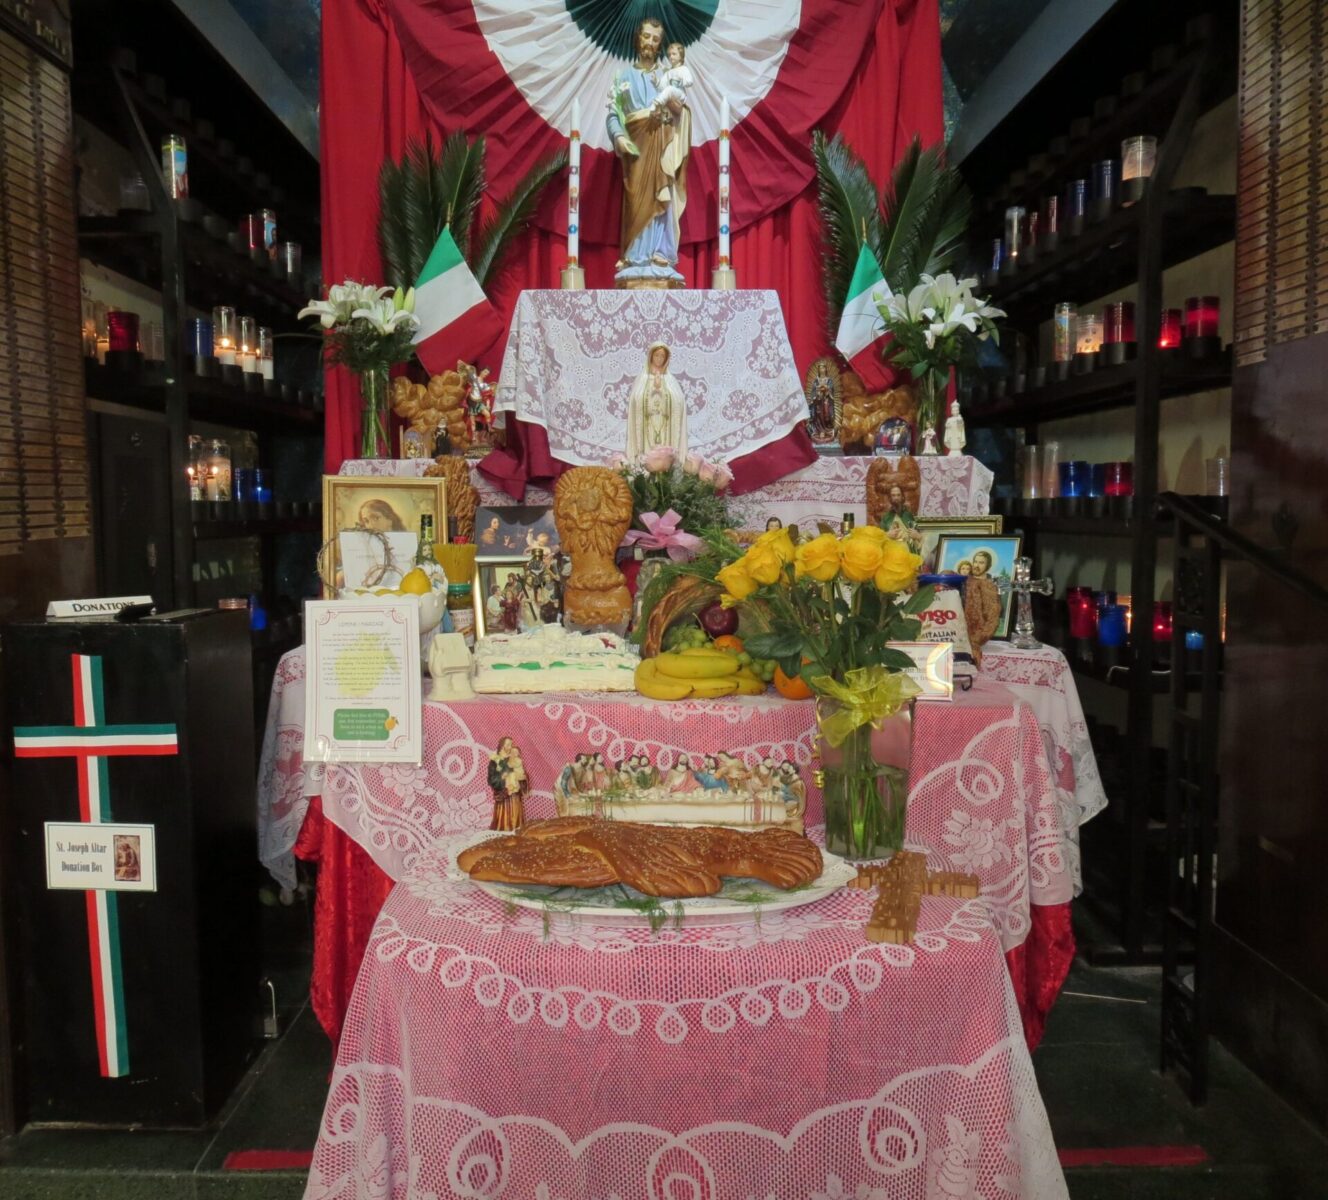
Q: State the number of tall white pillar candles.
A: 2